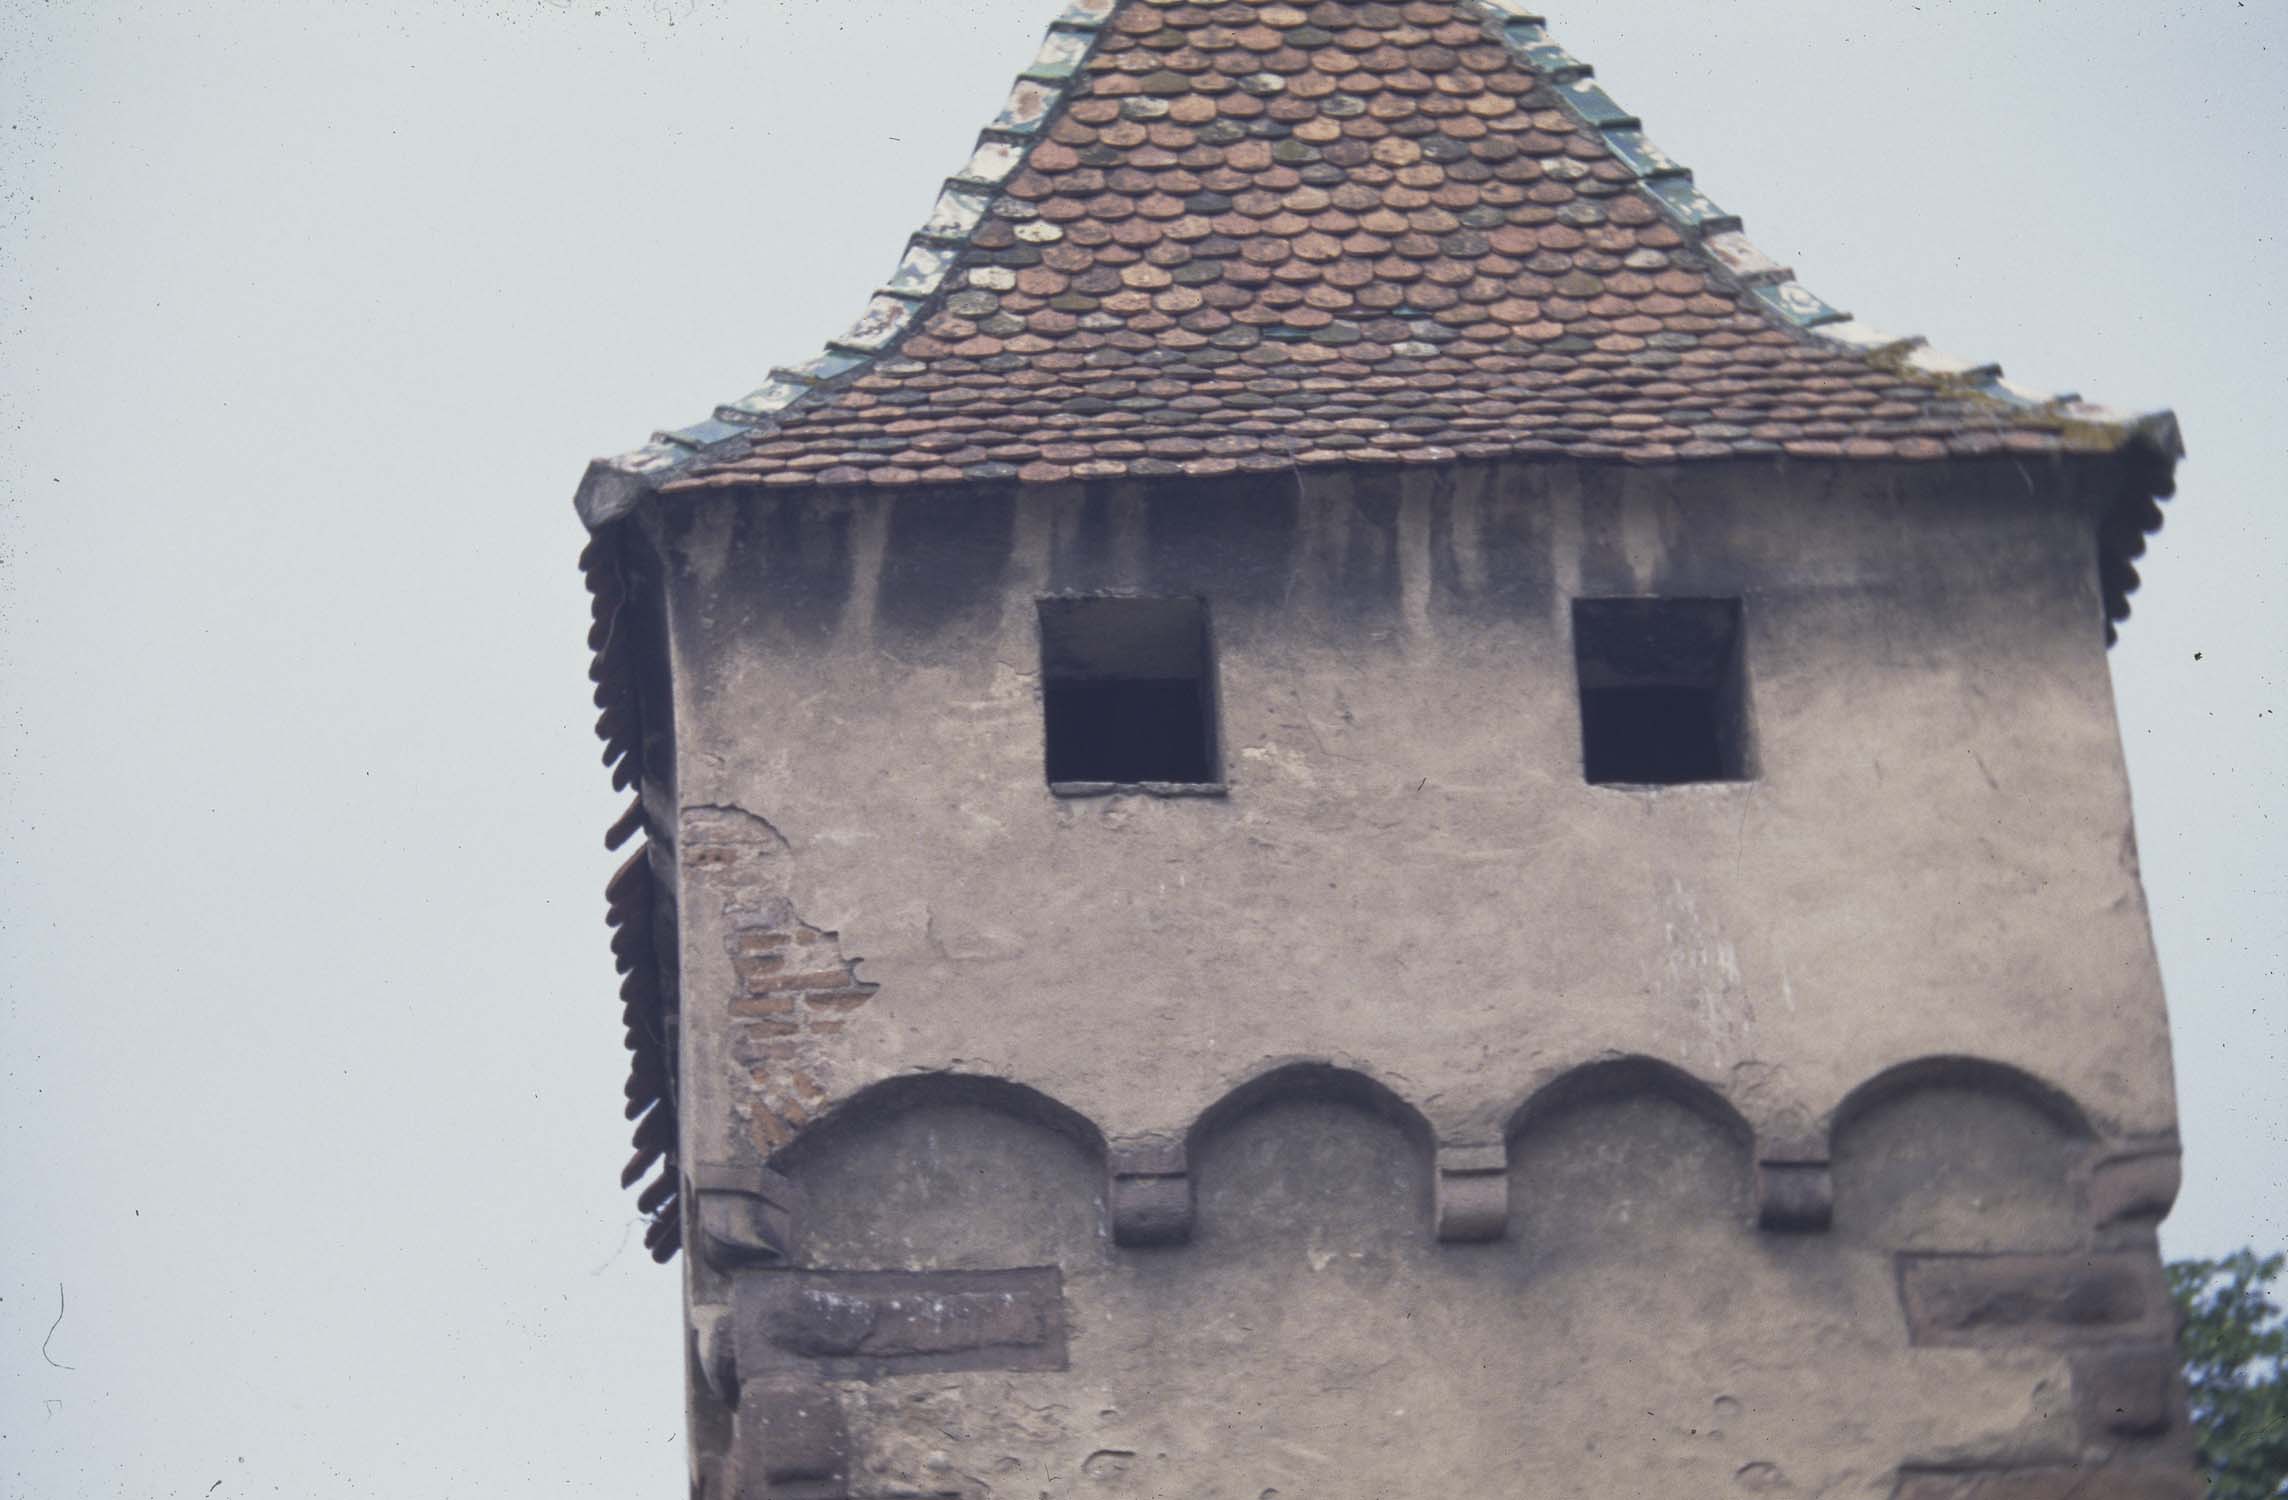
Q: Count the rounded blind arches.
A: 4